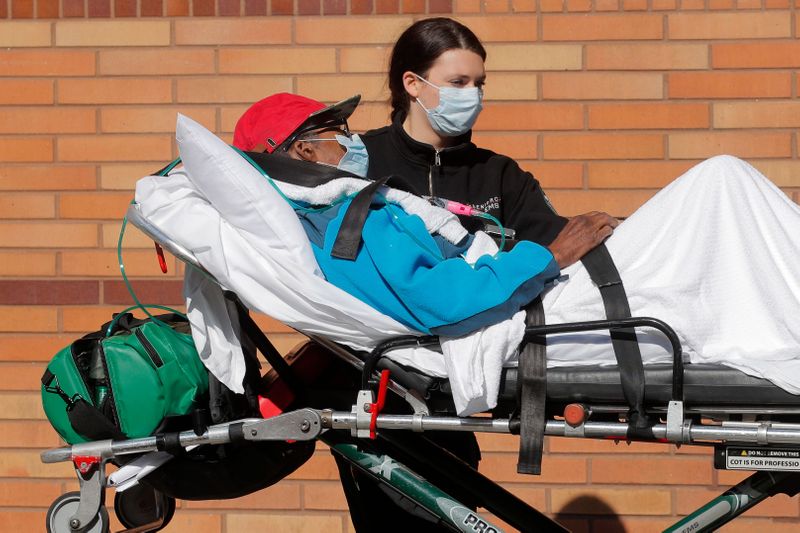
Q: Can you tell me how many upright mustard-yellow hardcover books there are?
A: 0